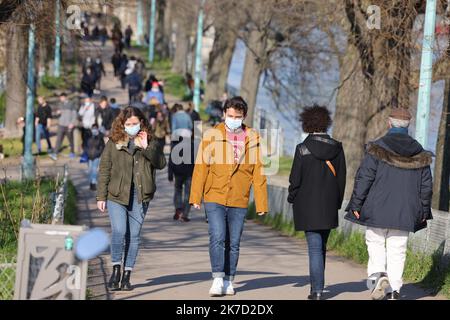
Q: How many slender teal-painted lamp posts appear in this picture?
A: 6